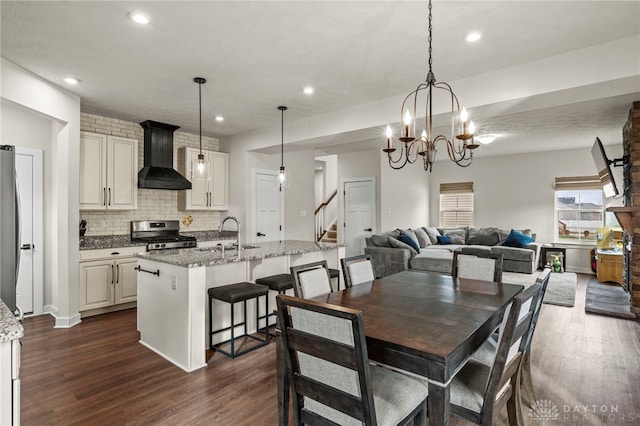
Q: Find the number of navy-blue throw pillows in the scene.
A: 3